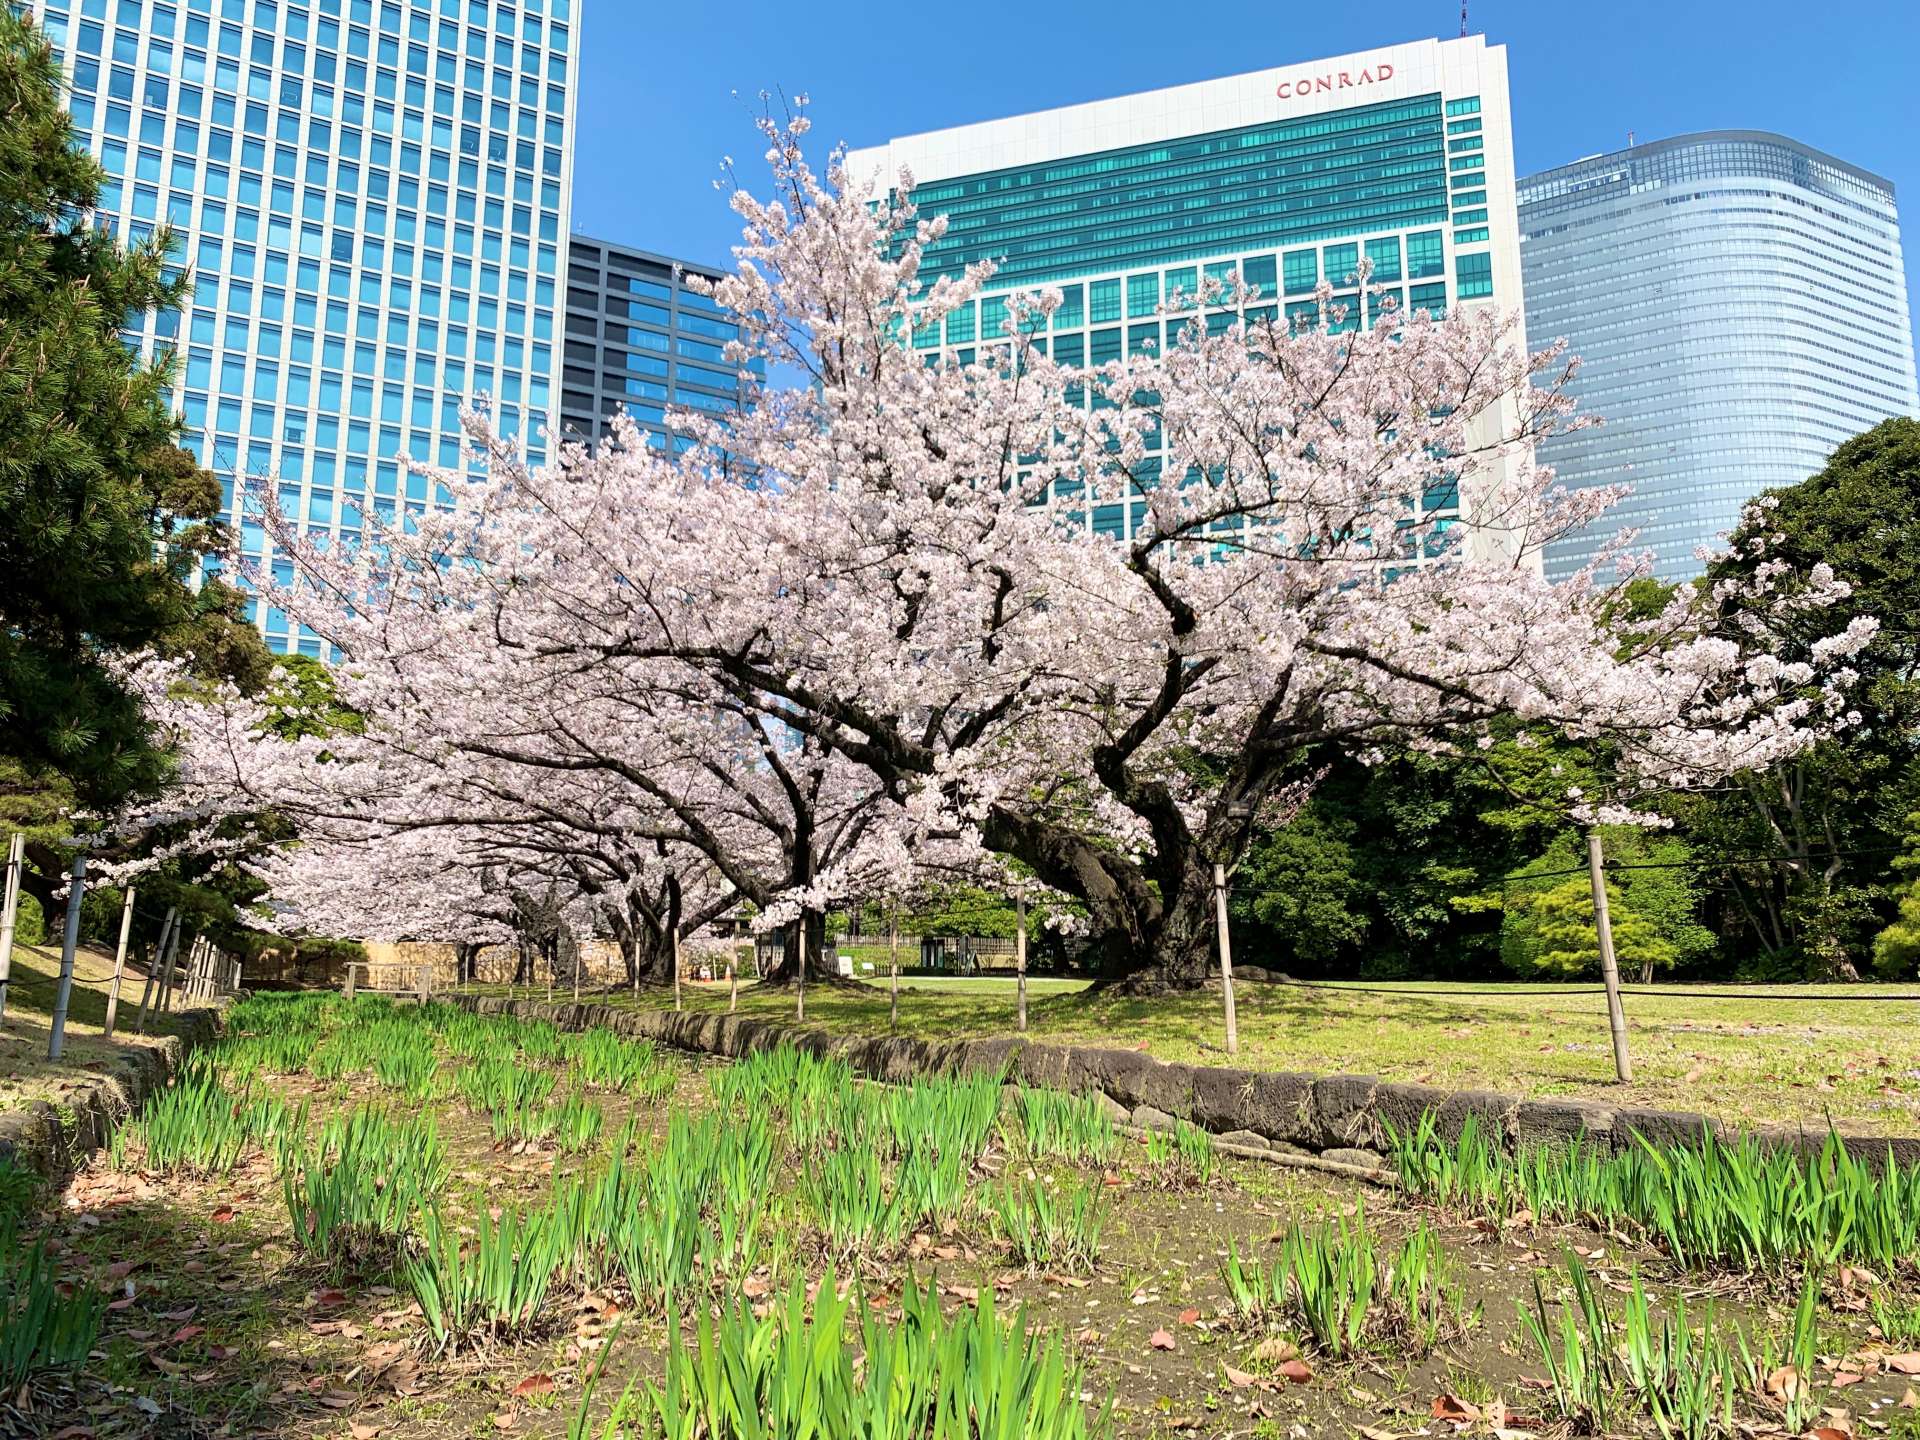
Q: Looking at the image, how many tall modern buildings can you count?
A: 4